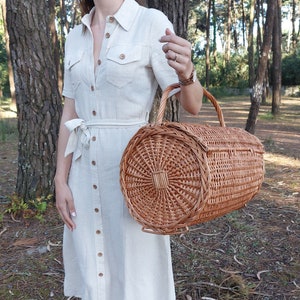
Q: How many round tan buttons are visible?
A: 13